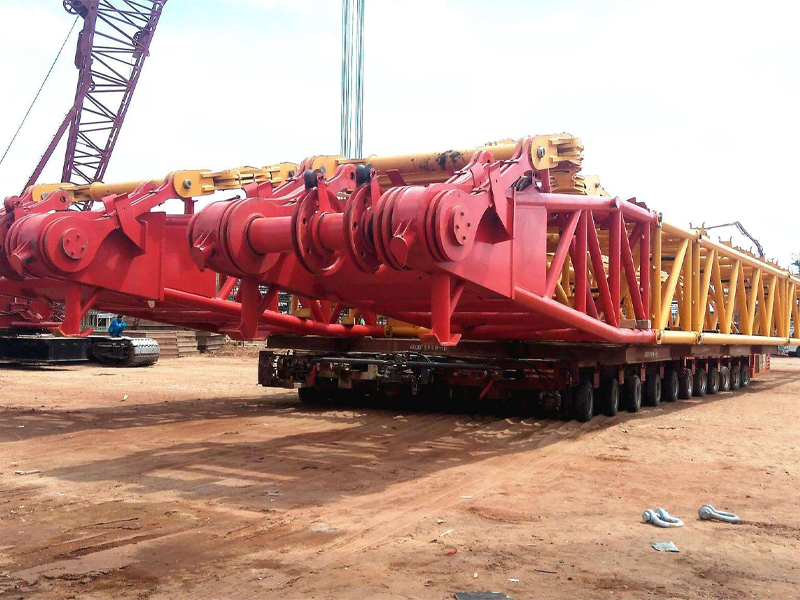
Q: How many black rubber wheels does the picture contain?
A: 11